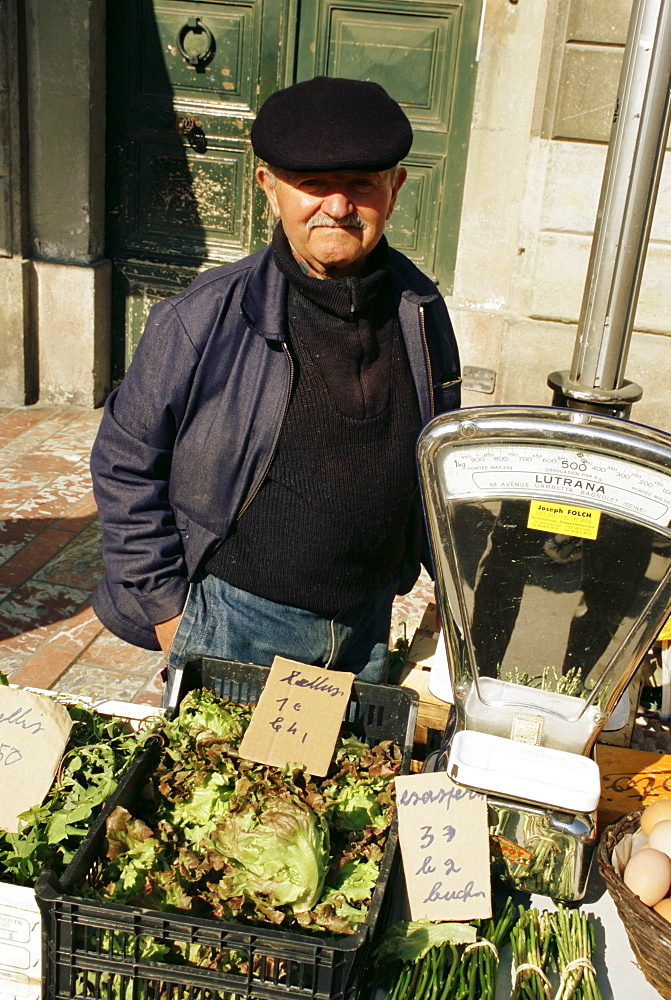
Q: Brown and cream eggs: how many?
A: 4